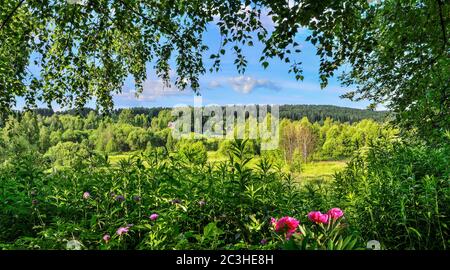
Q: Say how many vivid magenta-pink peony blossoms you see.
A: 3